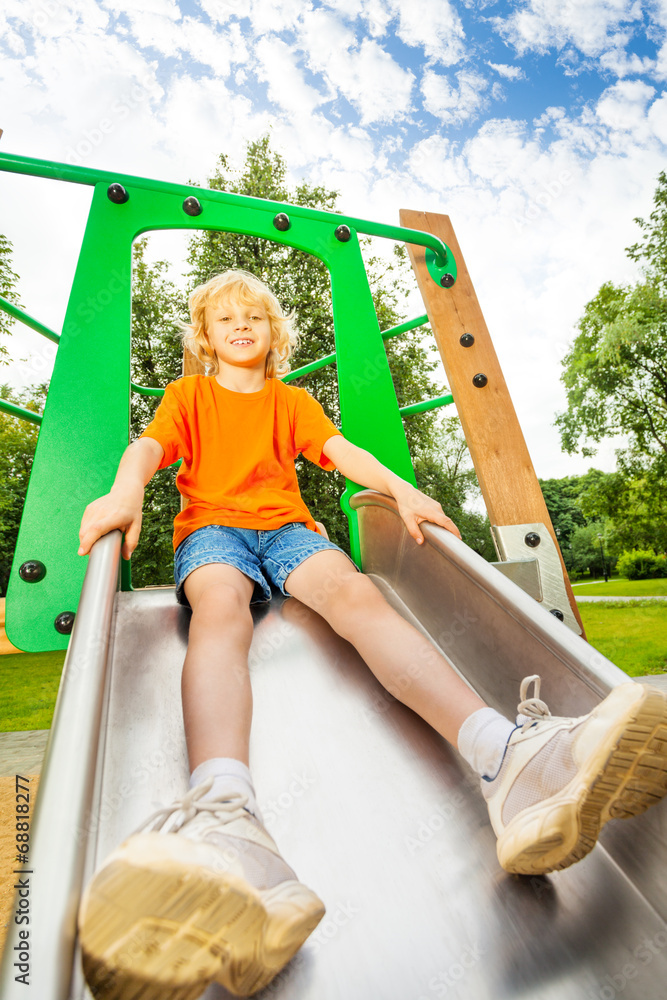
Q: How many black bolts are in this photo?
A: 11